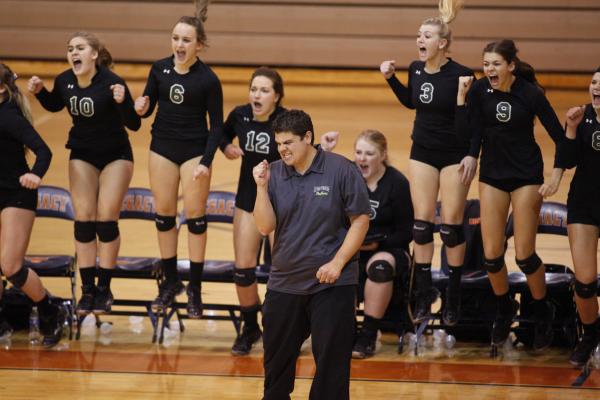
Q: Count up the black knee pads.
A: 12